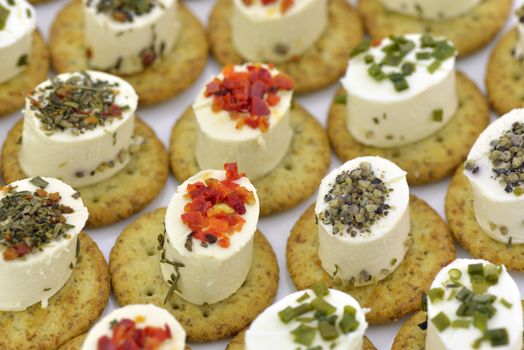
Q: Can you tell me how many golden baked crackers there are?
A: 15